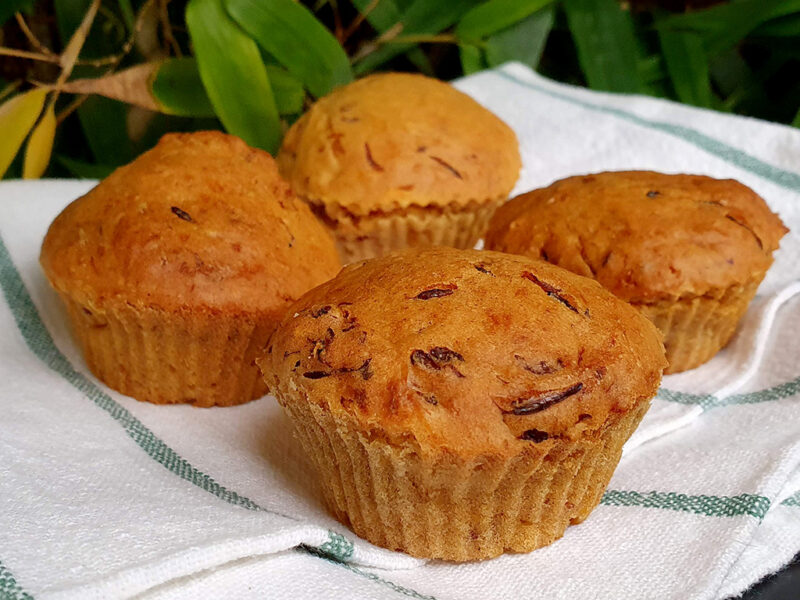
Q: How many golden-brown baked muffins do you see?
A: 4